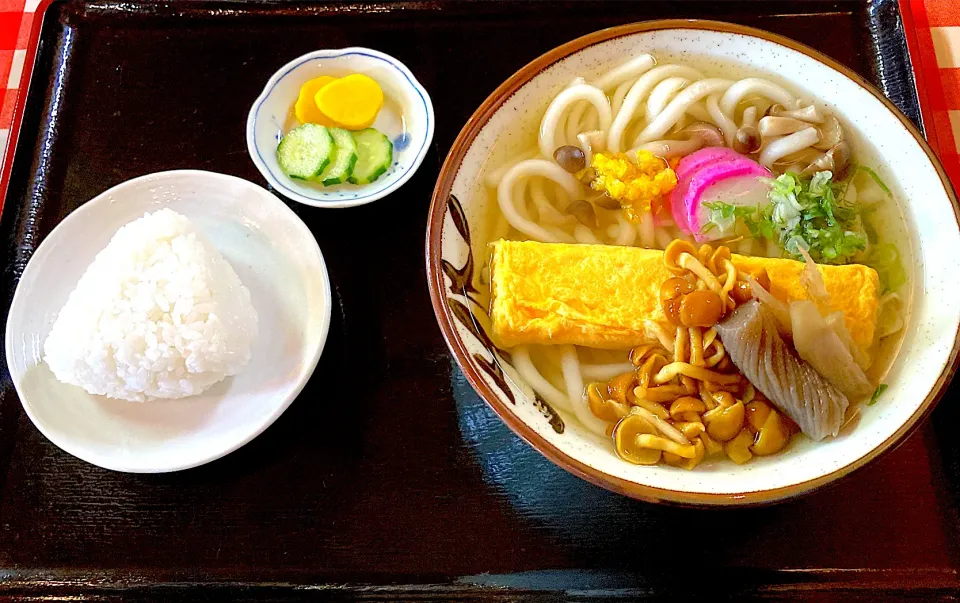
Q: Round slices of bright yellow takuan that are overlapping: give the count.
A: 2